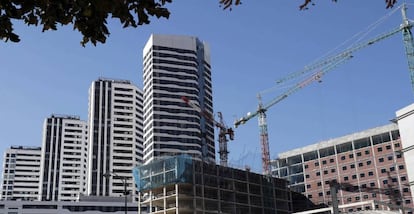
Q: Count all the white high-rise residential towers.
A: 4